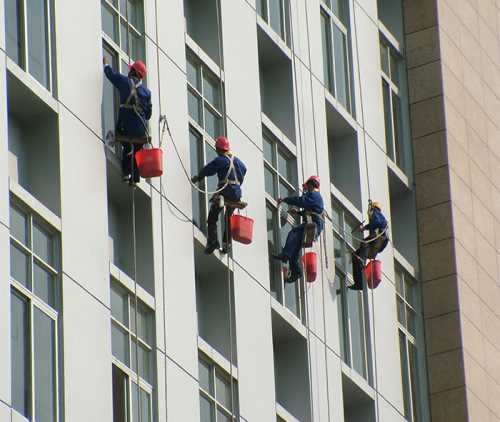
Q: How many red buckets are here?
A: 4